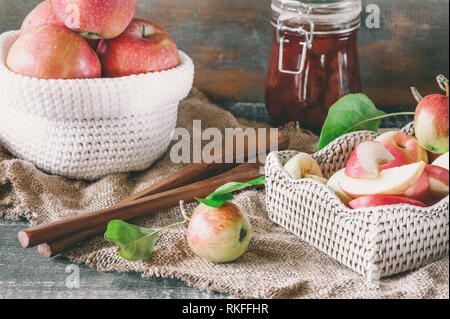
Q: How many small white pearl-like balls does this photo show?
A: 0